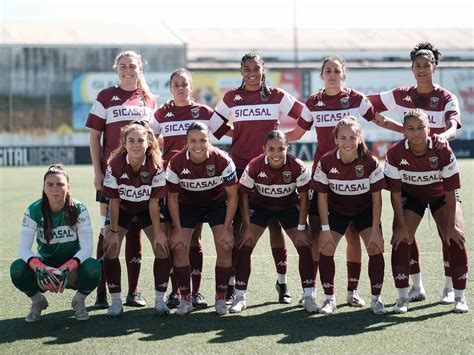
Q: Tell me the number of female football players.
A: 11